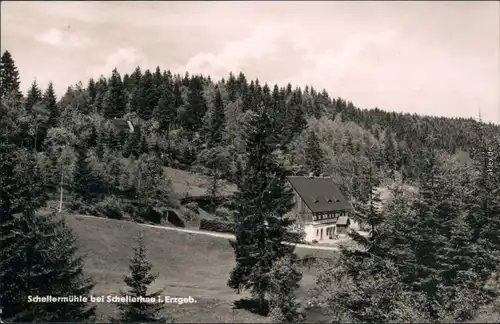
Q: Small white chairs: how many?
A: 0